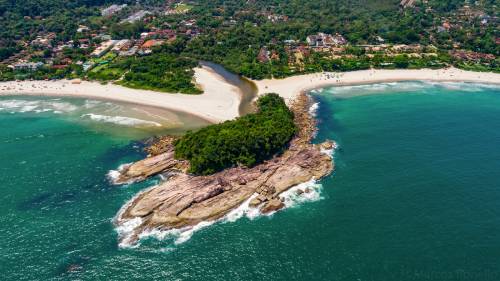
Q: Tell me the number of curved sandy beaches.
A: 2